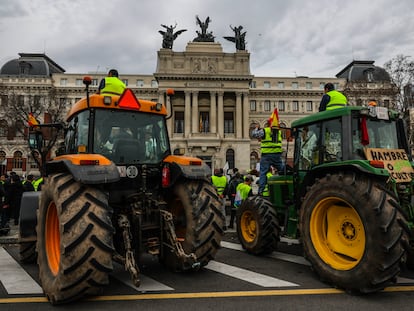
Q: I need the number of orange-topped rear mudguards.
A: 2